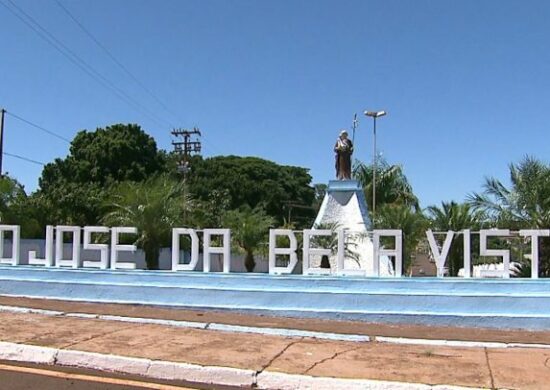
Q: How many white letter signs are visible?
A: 15